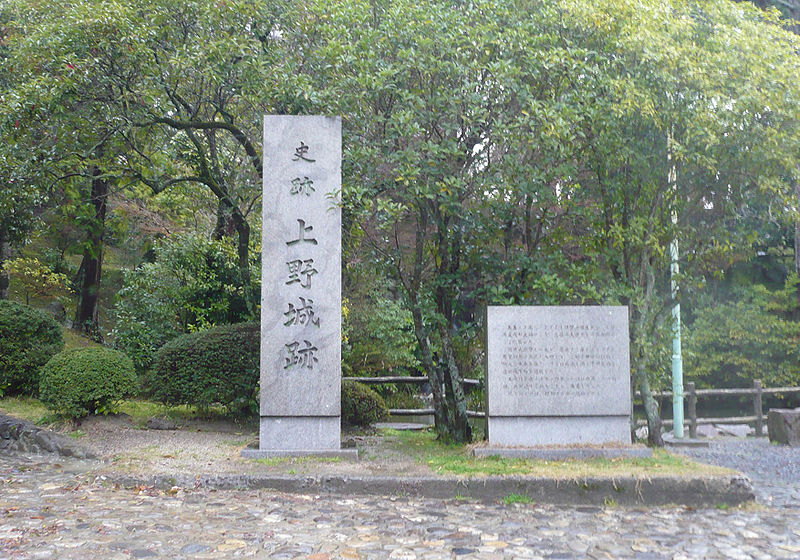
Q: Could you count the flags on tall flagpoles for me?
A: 0